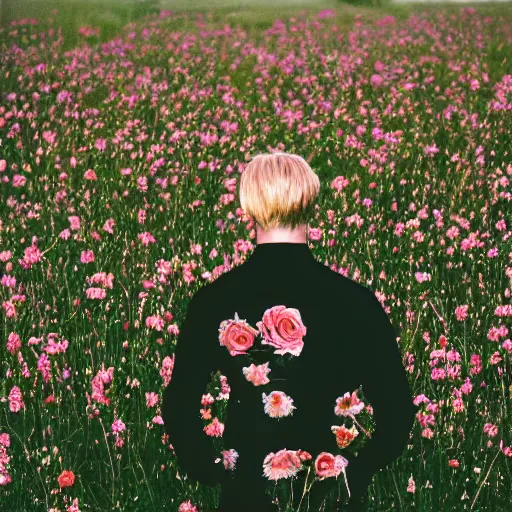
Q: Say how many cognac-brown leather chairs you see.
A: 0